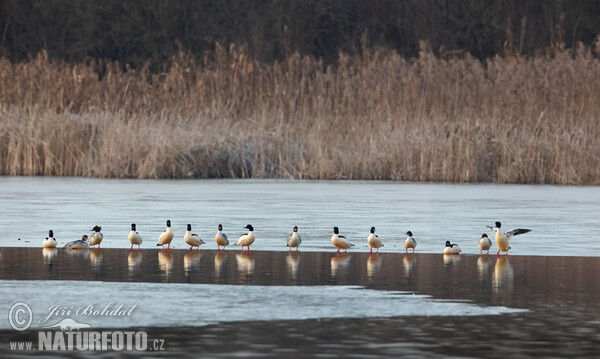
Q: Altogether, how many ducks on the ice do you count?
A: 15